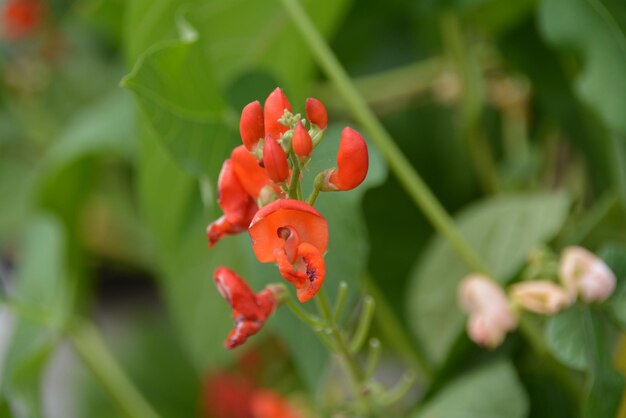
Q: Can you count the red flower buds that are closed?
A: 6